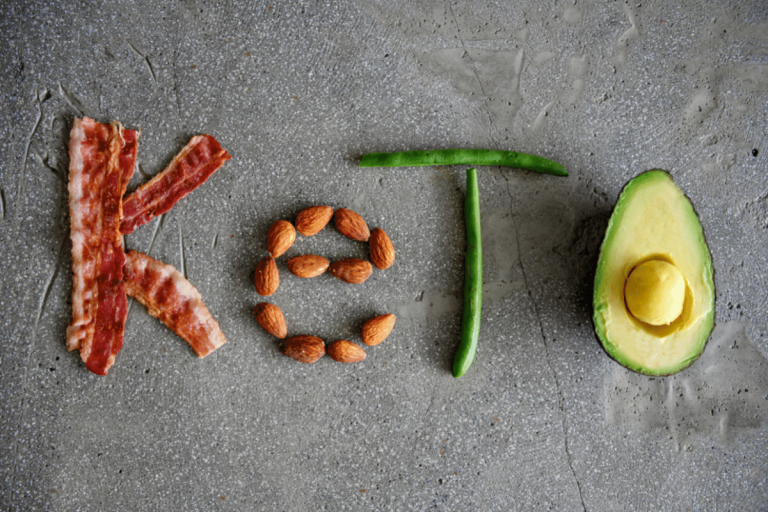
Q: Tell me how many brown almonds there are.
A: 11